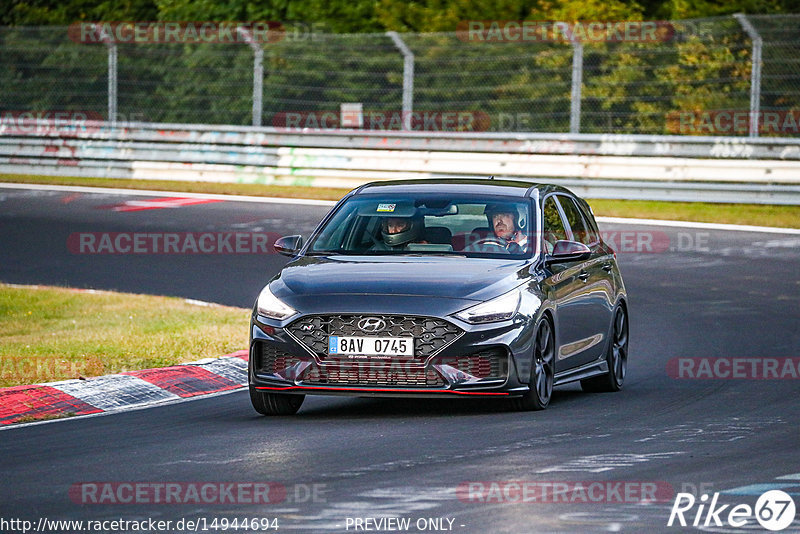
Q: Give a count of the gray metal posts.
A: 5